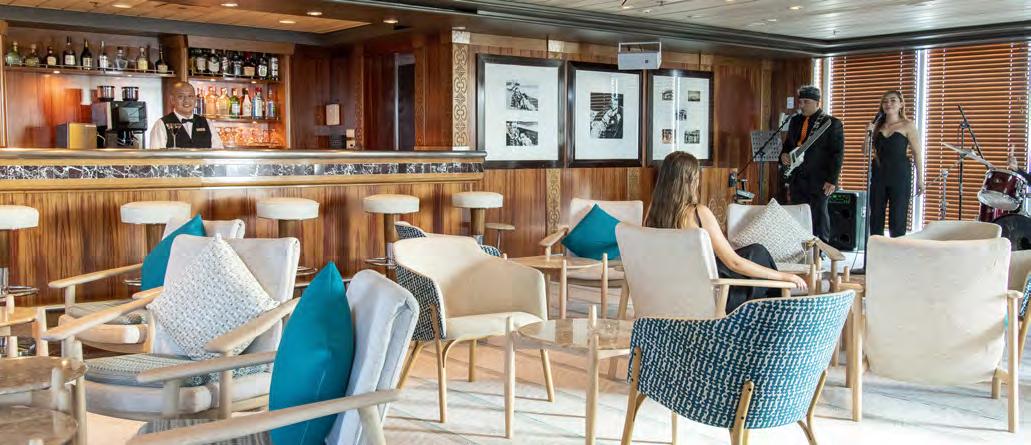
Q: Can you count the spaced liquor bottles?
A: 9